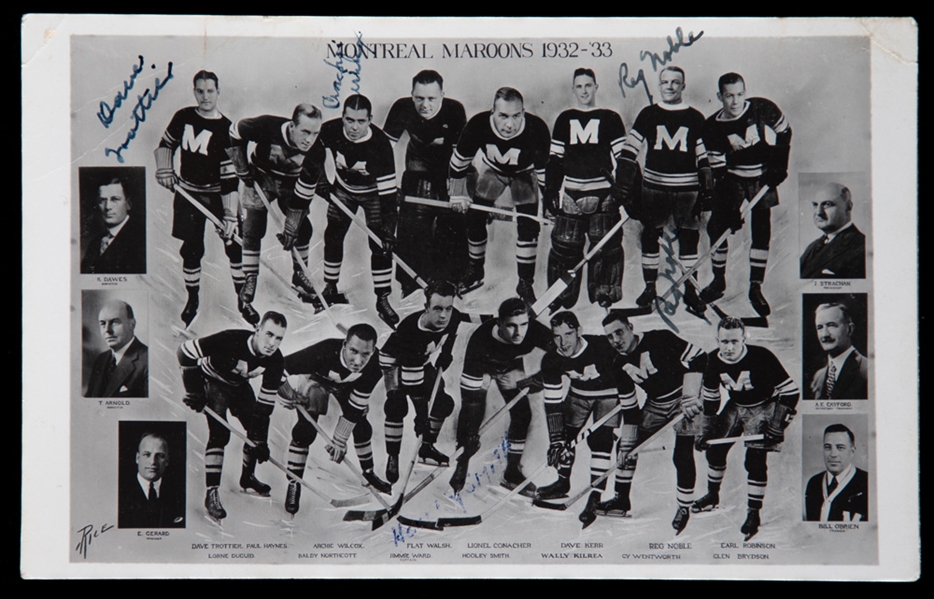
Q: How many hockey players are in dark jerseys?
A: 15